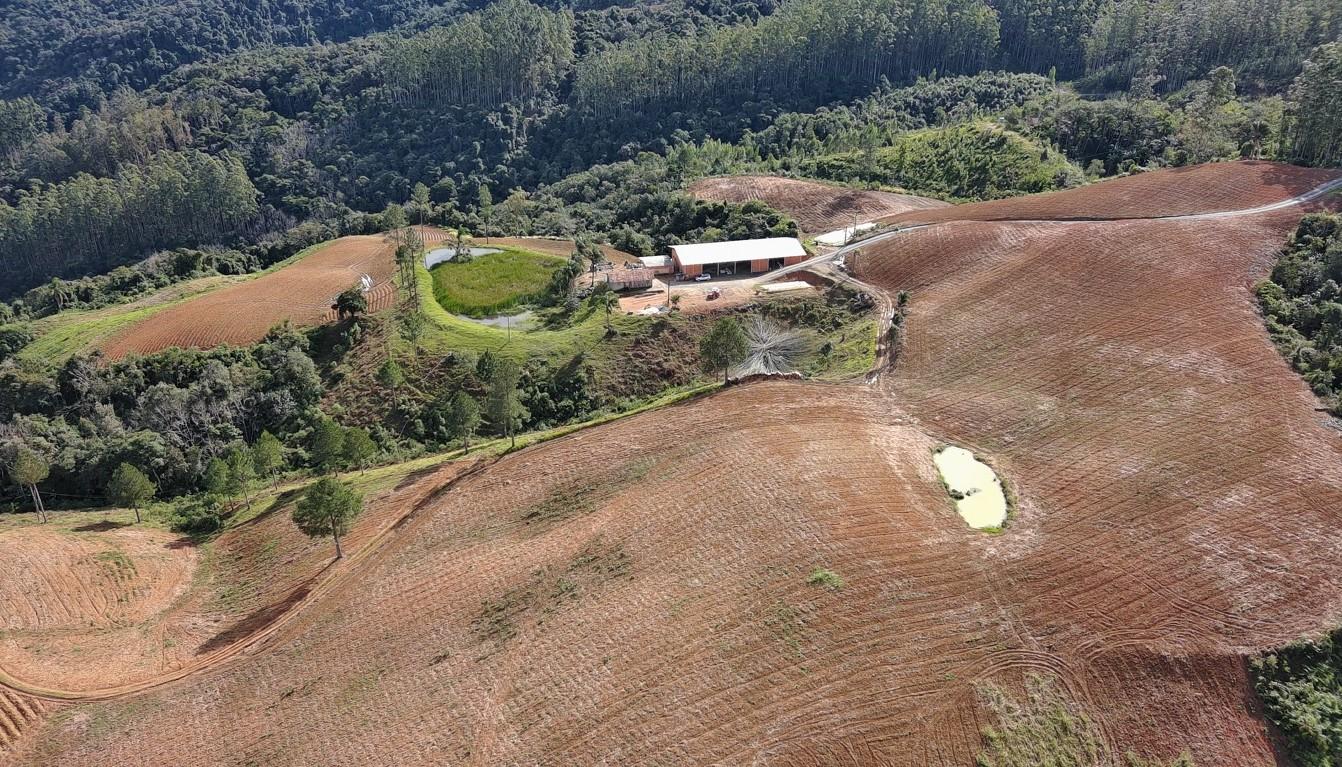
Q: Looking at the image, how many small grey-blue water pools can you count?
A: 2